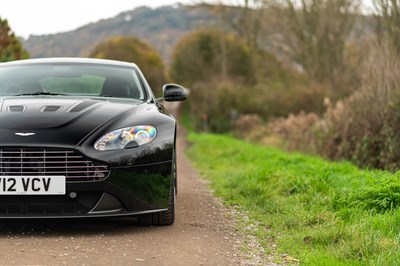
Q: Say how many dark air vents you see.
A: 3